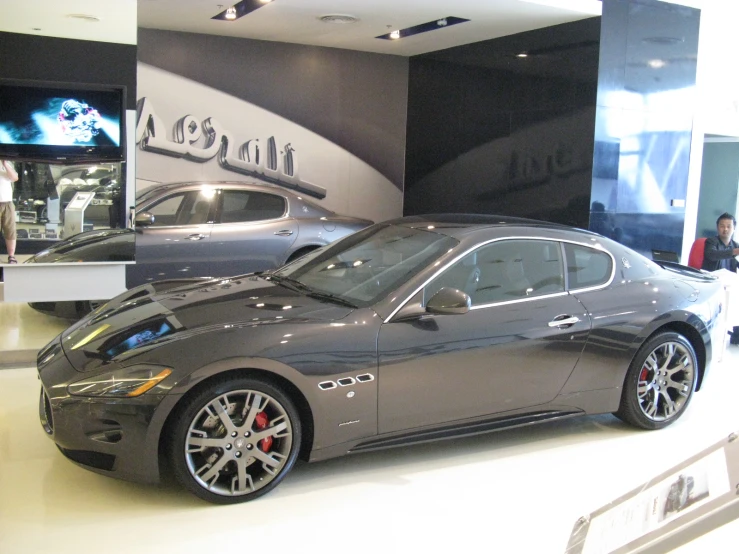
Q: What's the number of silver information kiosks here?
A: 2